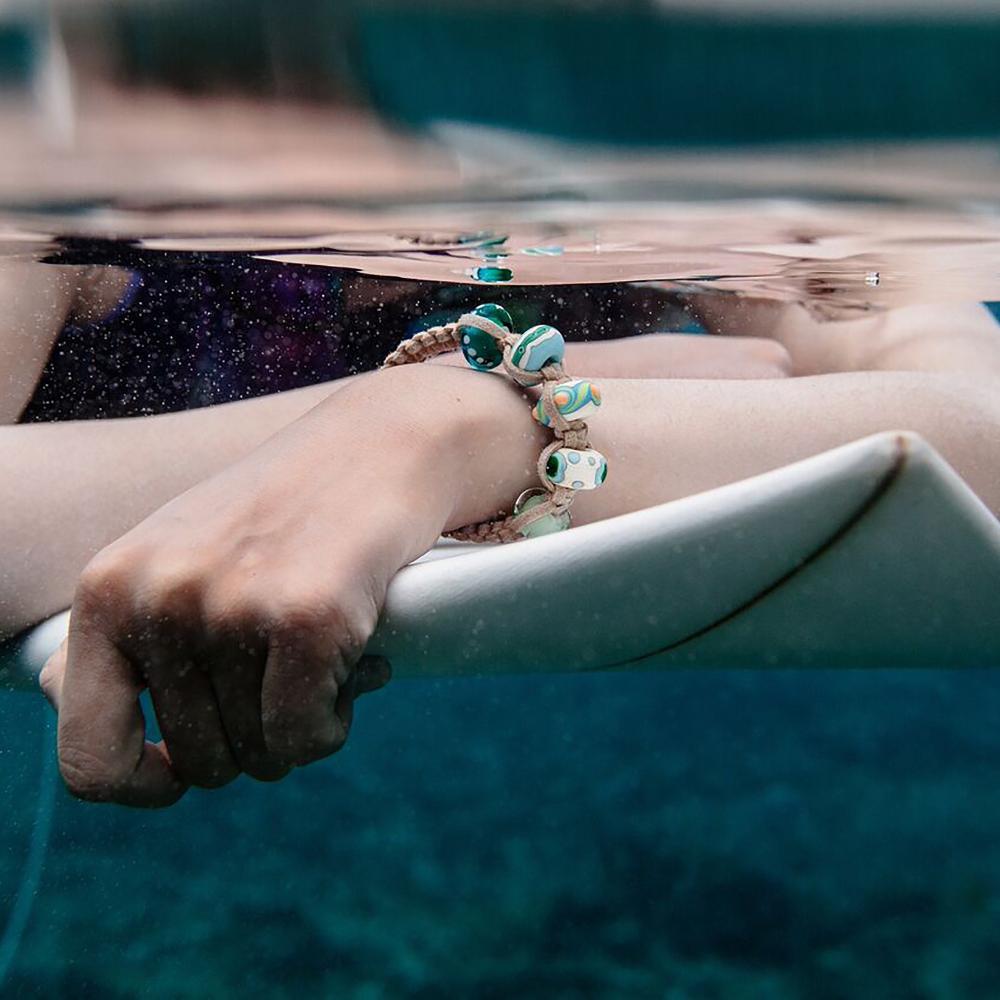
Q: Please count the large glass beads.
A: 5